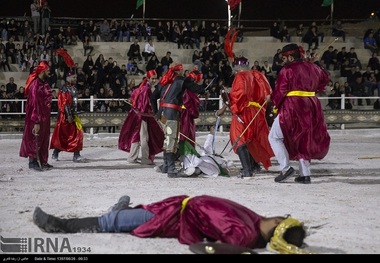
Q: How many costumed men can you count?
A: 9